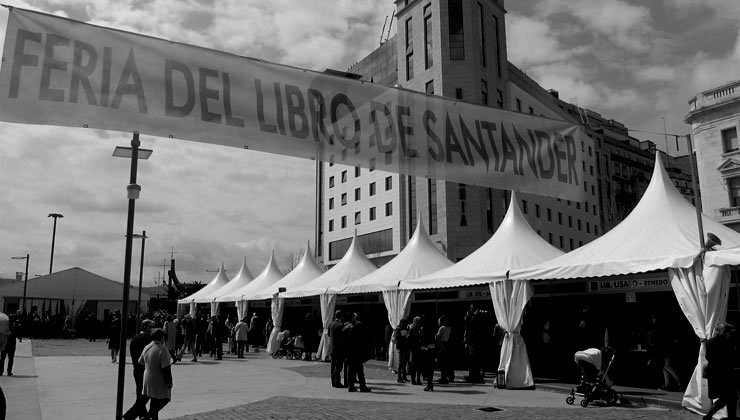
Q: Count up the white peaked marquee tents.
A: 8